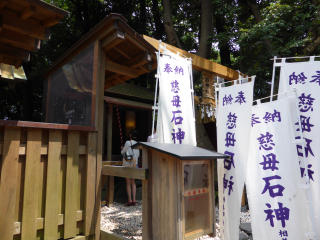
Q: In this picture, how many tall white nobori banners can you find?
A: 4